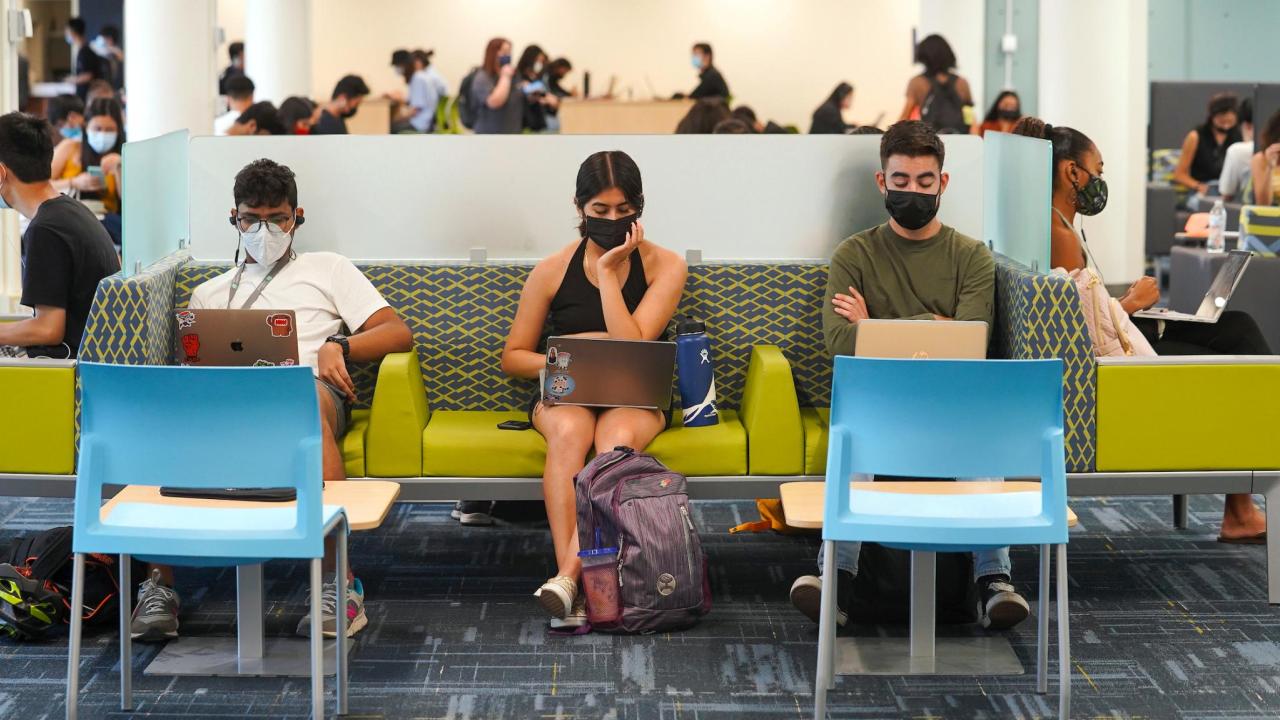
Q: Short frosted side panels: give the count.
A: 2